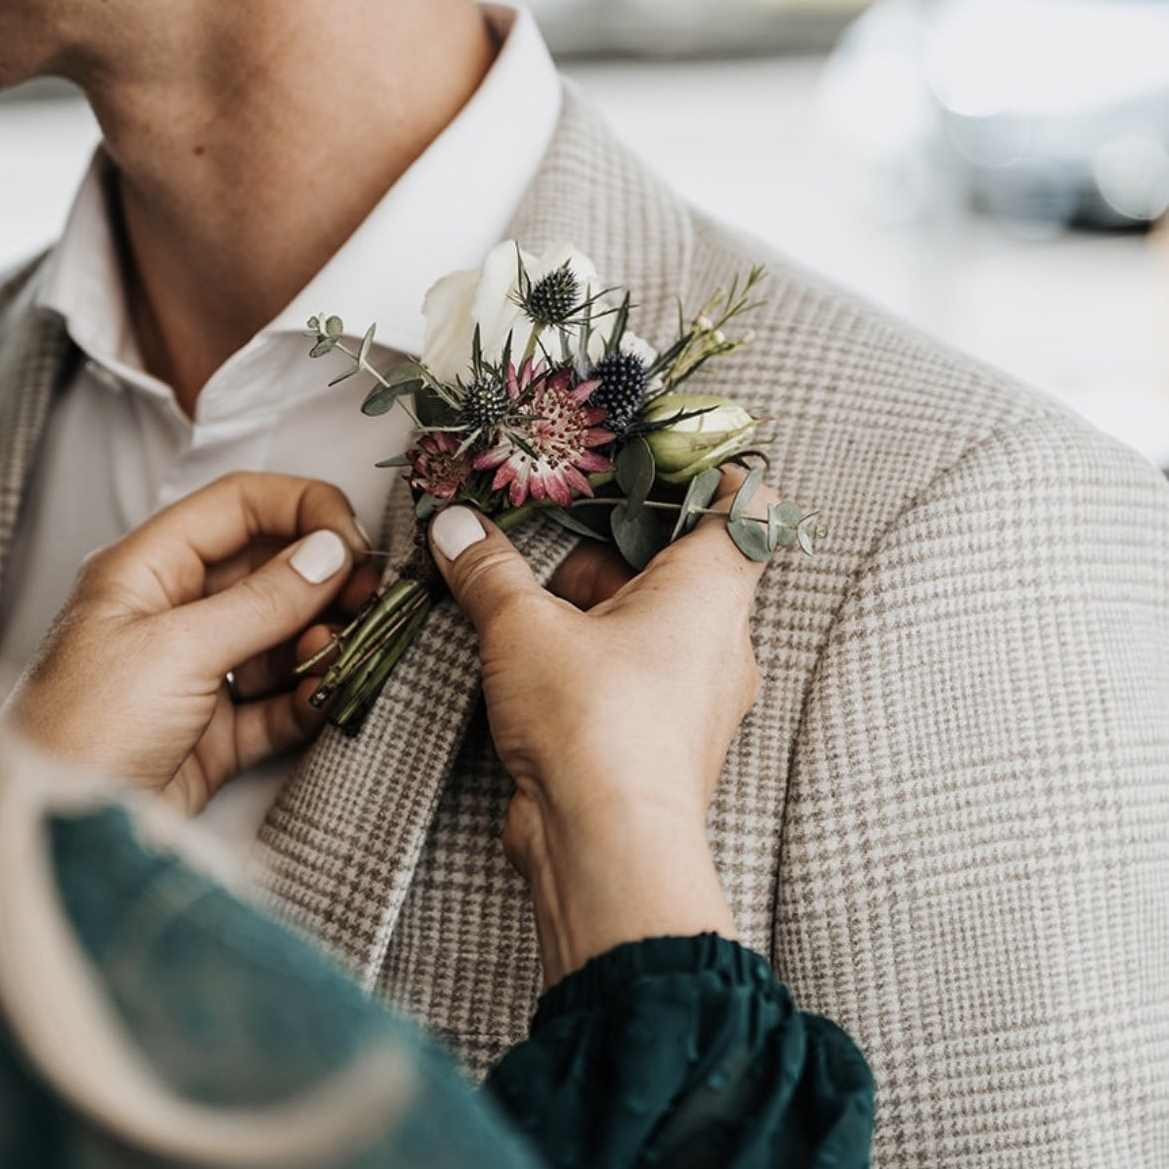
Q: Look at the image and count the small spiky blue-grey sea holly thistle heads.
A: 3